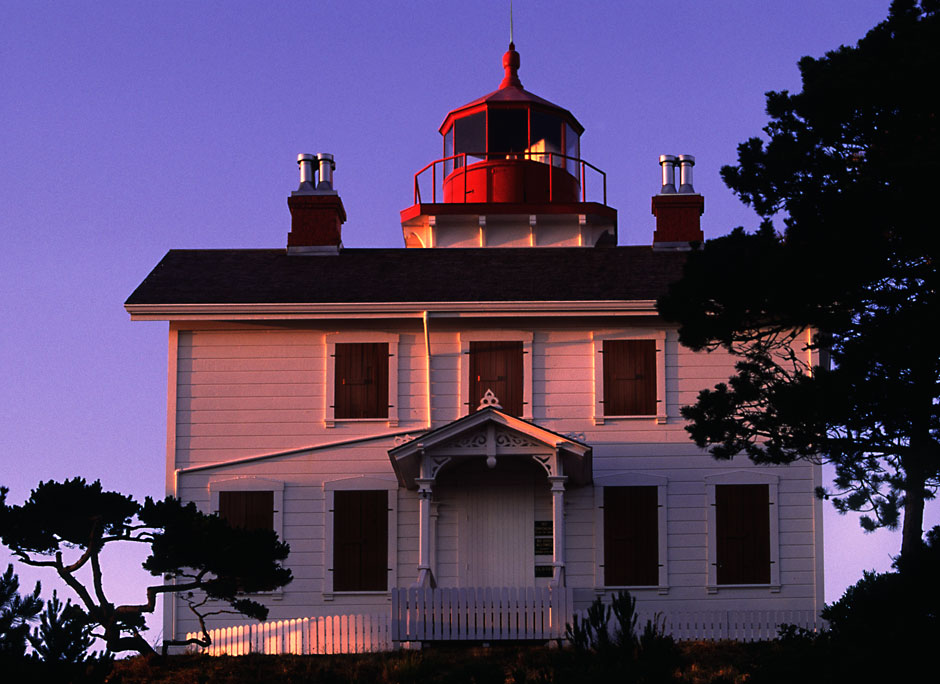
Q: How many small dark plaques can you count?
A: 3